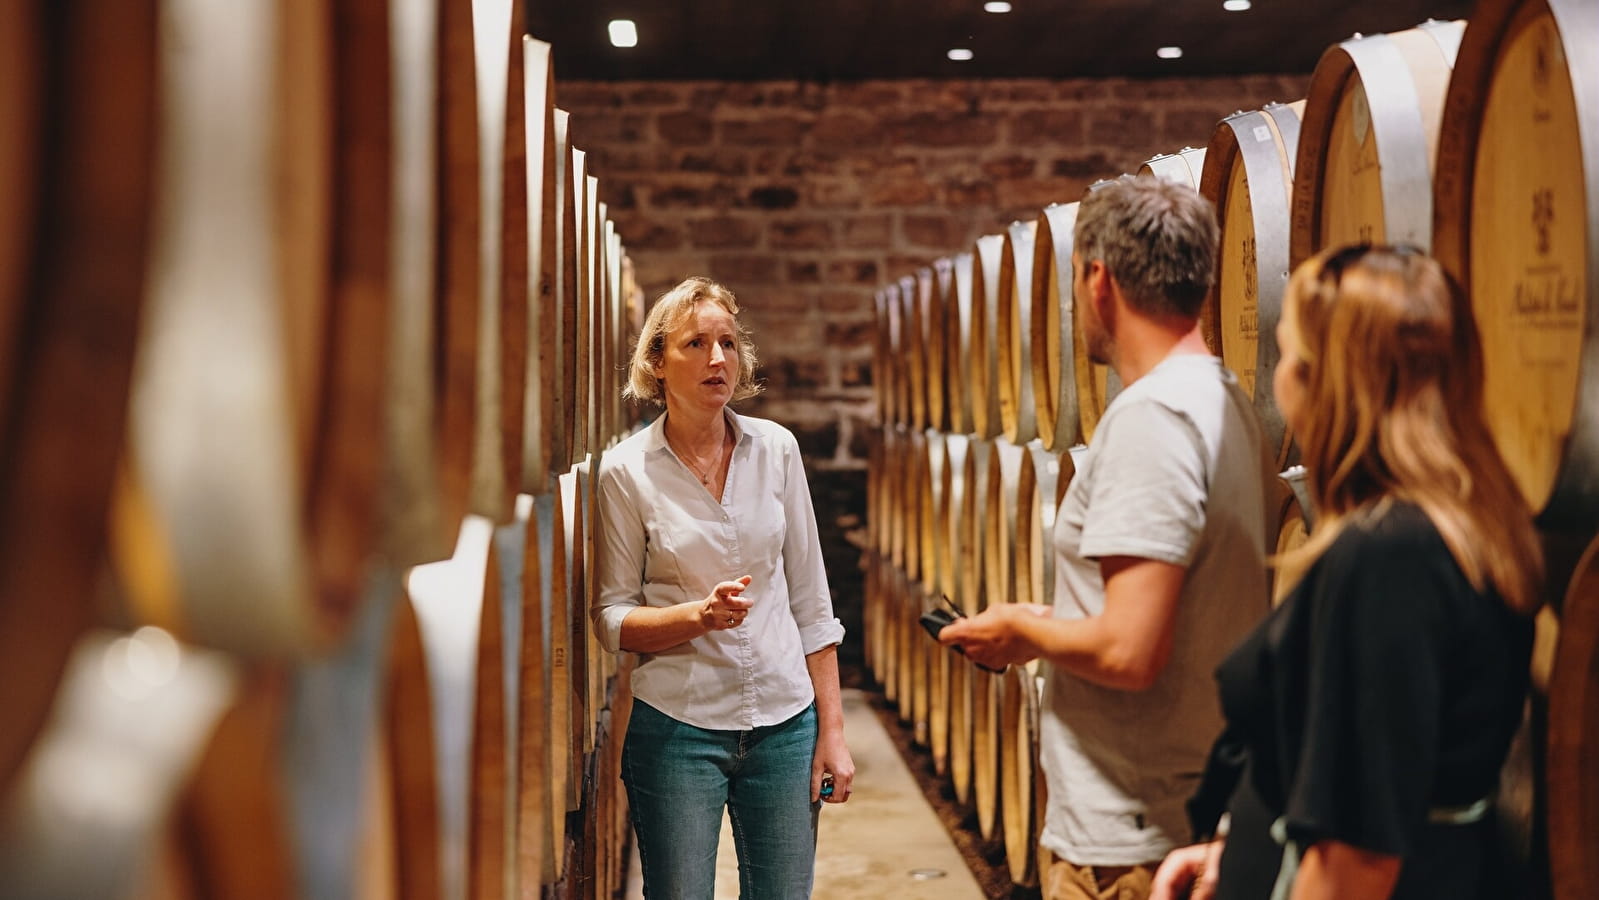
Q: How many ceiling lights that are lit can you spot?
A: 5